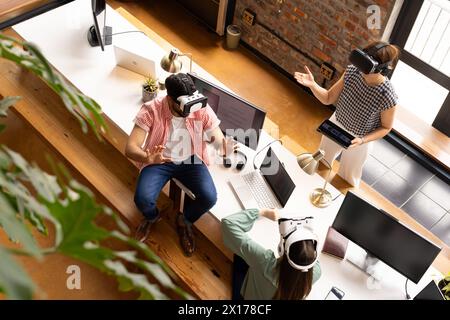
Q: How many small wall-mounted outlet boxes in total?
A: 2